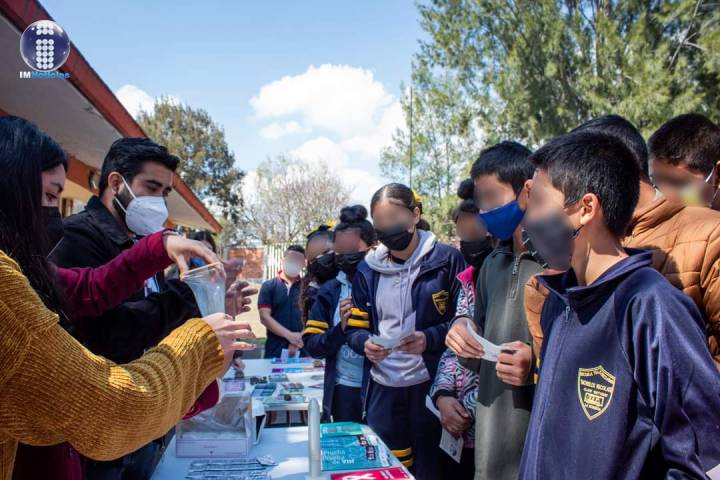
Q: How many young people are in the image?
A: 9